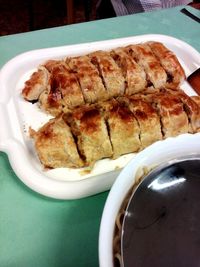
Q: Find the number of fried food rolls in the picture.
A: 2